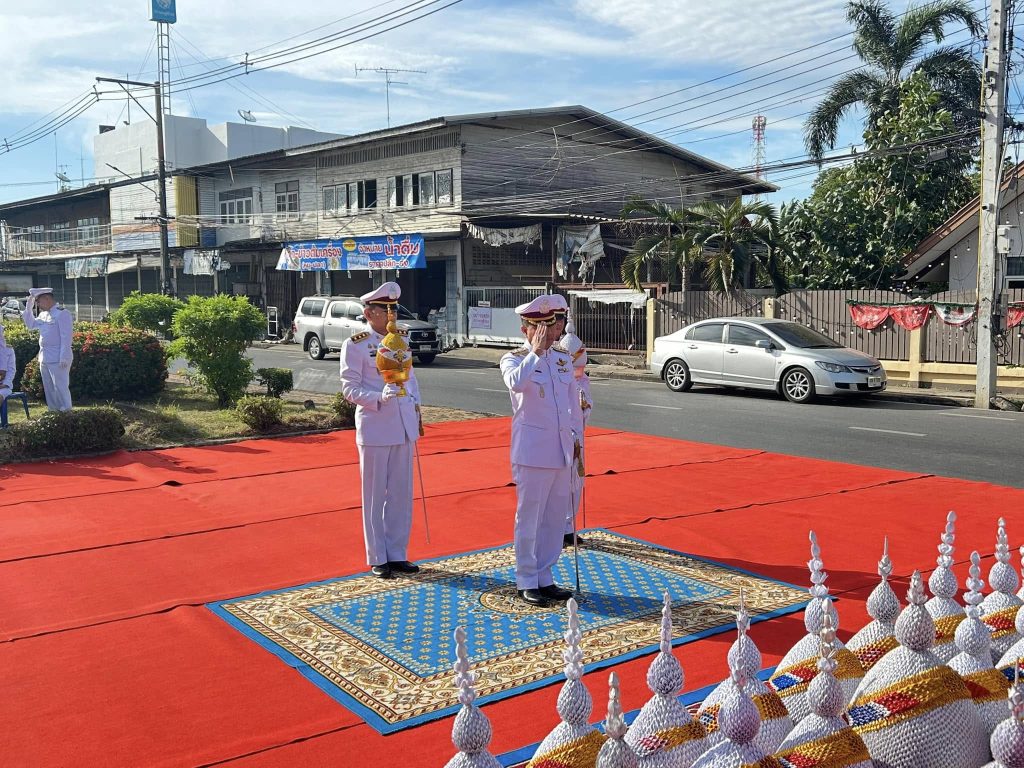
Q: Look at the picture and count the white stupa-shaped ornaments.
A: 15